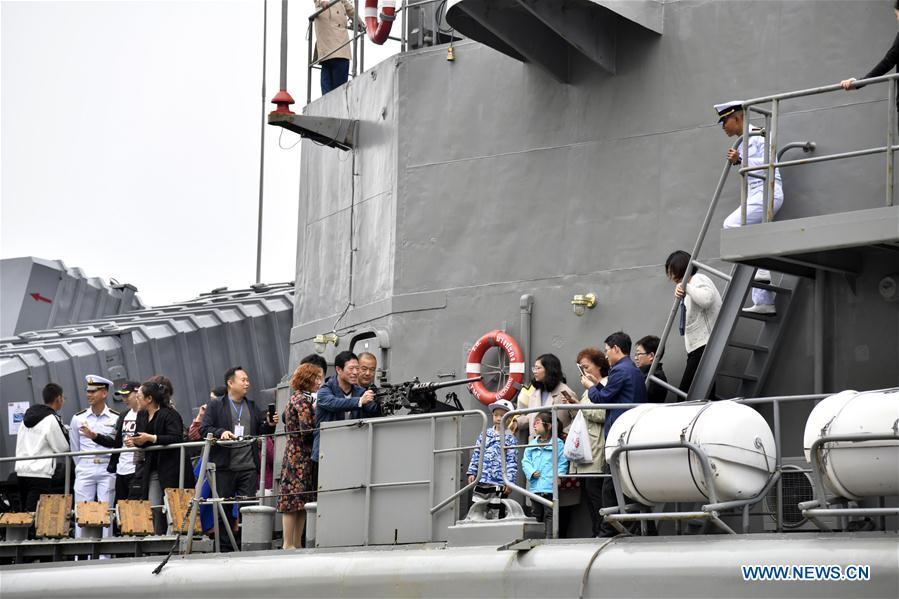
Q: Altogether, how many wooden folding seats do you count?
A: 5